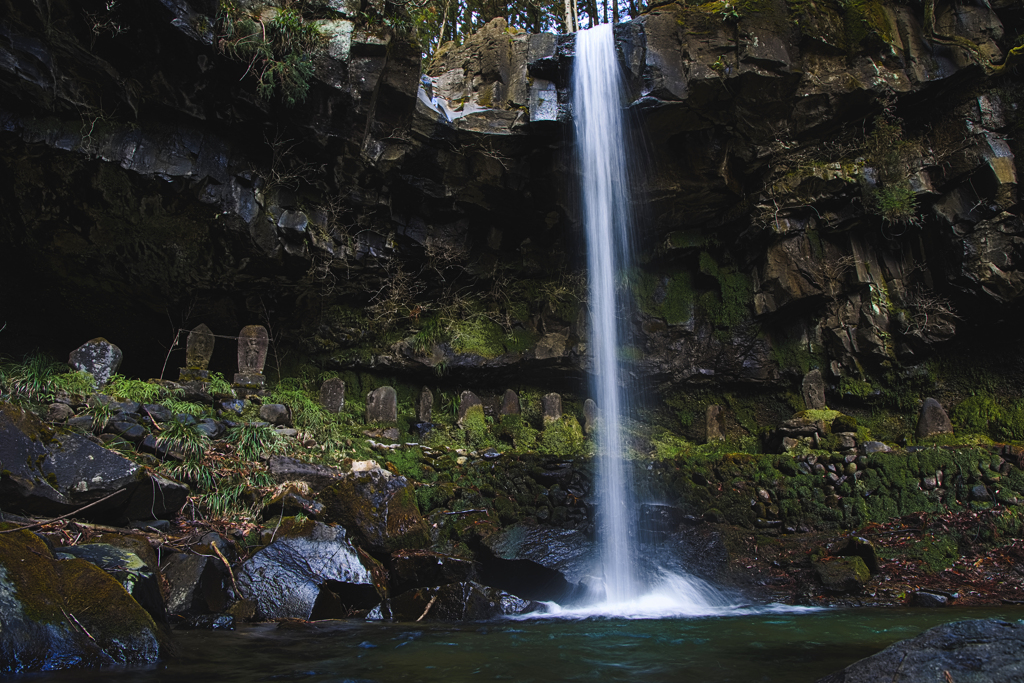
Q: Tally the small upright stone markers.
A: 13